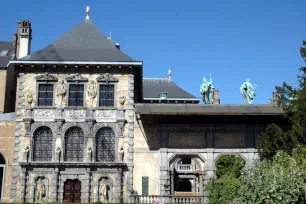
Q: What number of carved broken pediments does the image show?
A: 3